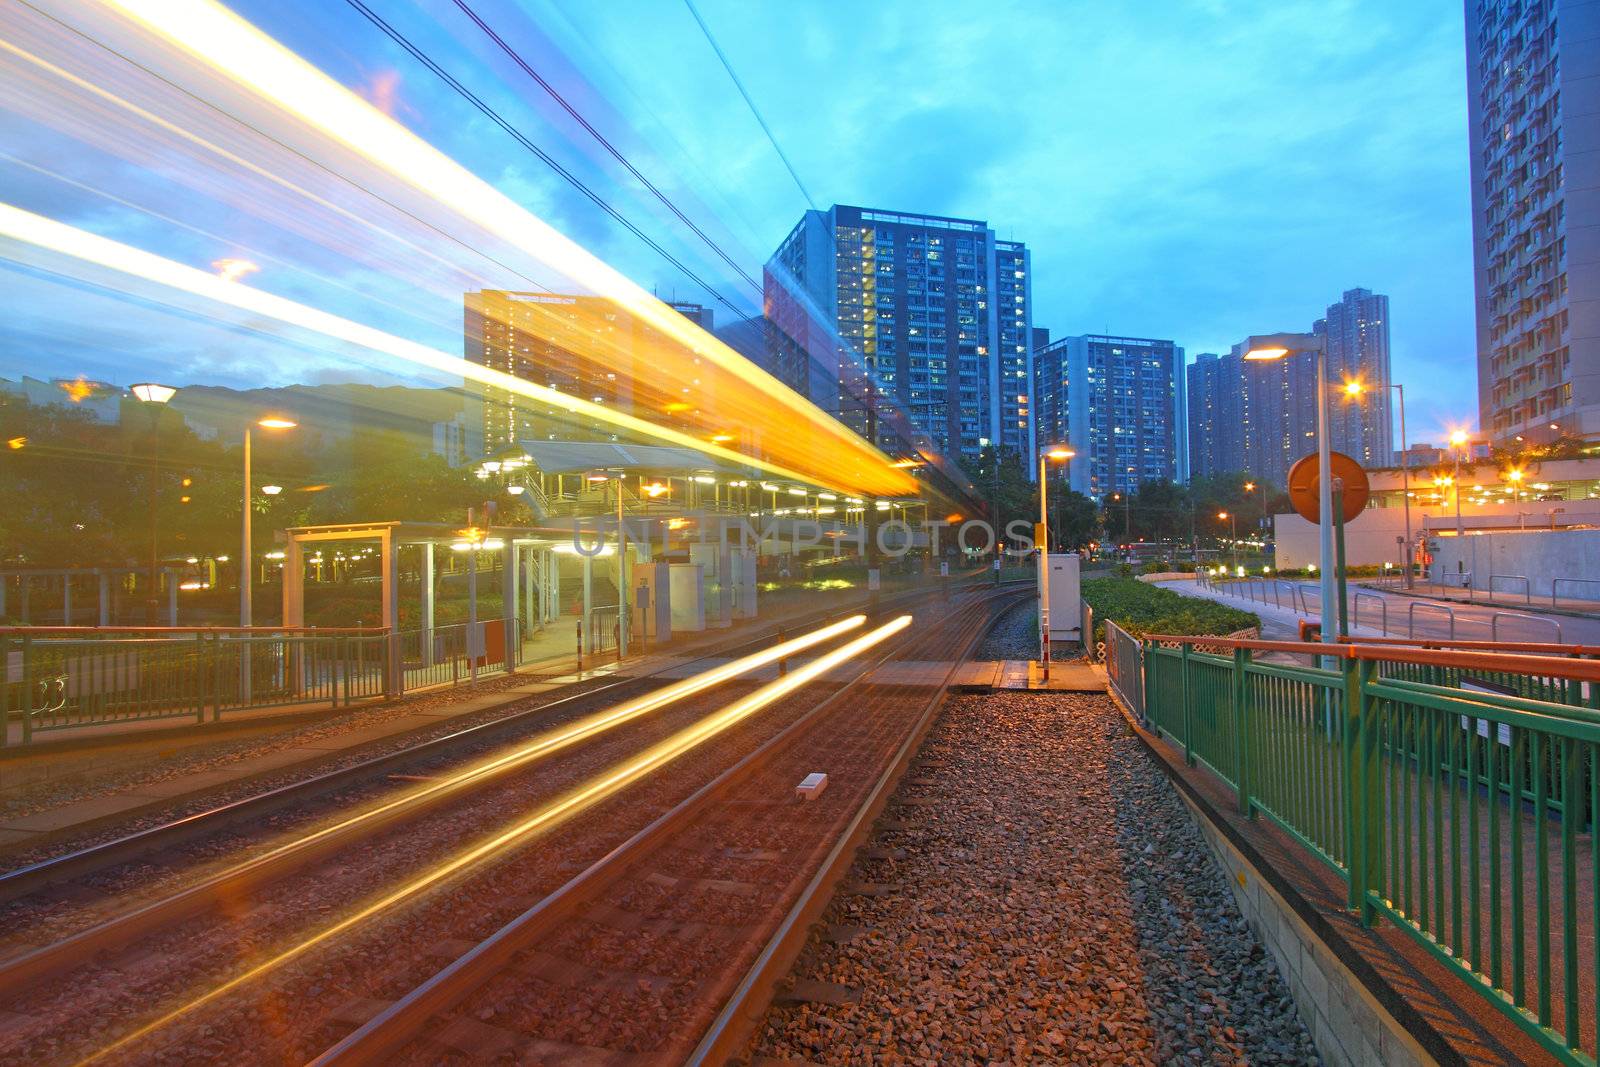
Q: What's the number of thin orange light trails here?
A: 2